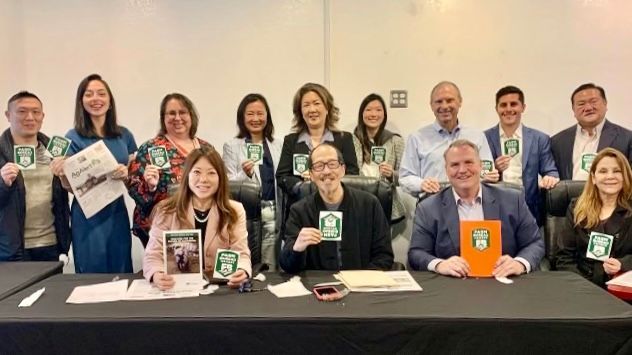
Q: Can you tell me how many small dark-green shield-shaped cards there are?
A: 12